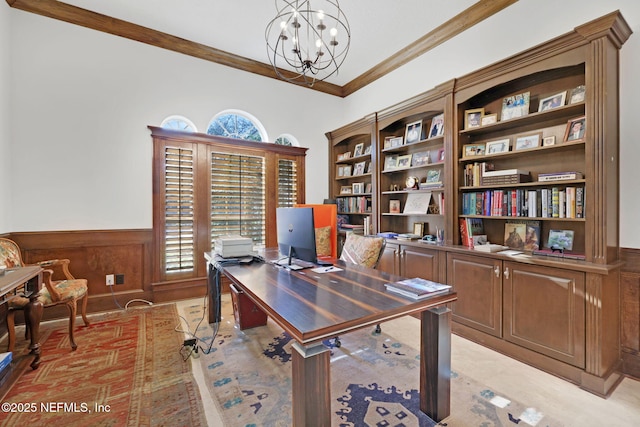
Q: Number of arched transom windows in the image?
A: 3